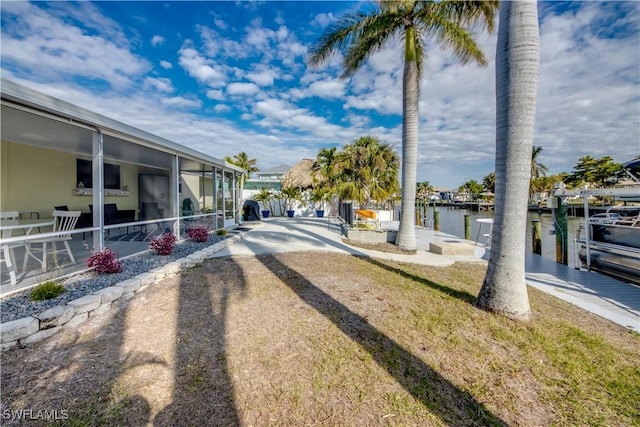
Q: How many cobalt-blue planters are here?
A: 3